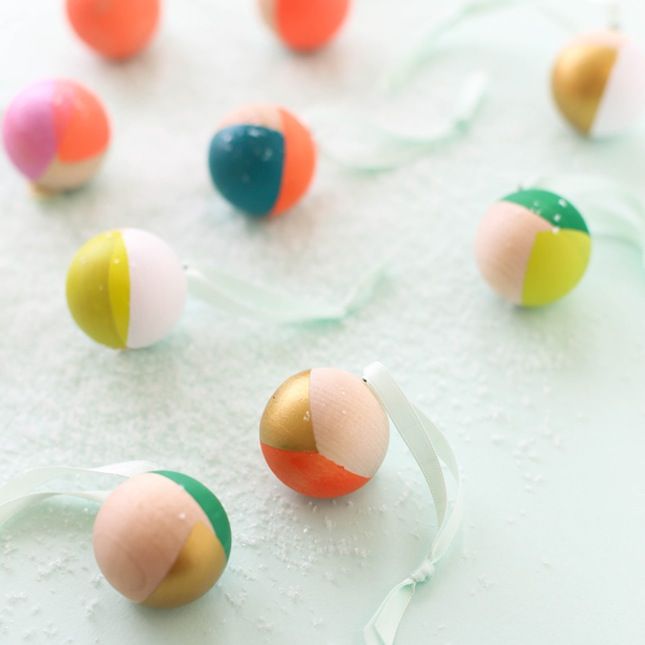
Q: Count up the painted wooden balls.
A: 9